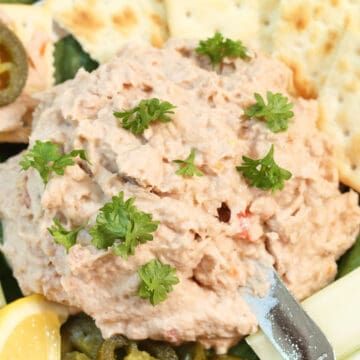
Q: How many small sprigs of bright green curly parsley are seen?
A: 9